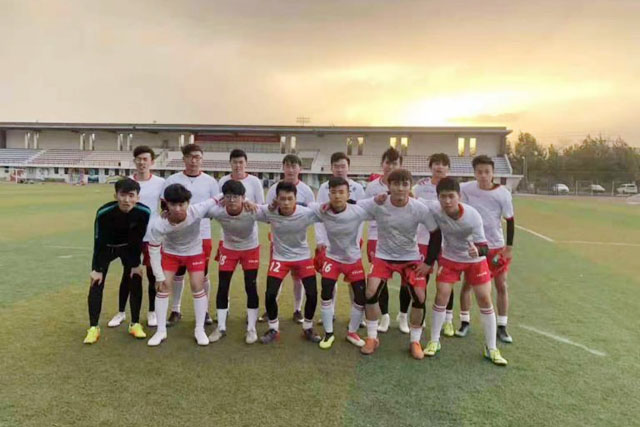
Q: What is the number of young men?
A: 15